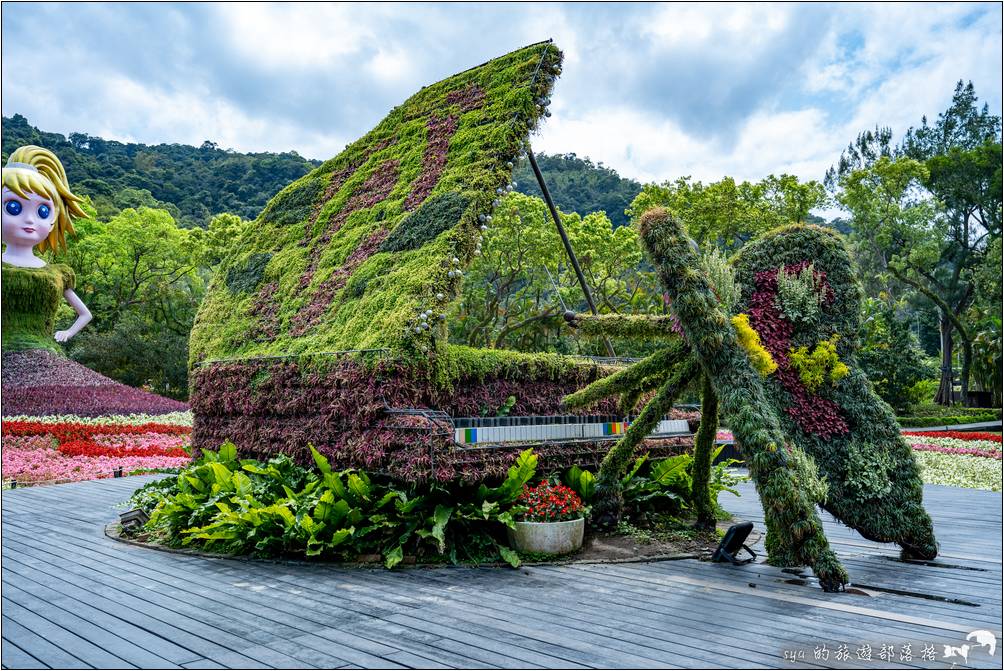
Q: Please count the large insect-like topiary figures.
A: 1